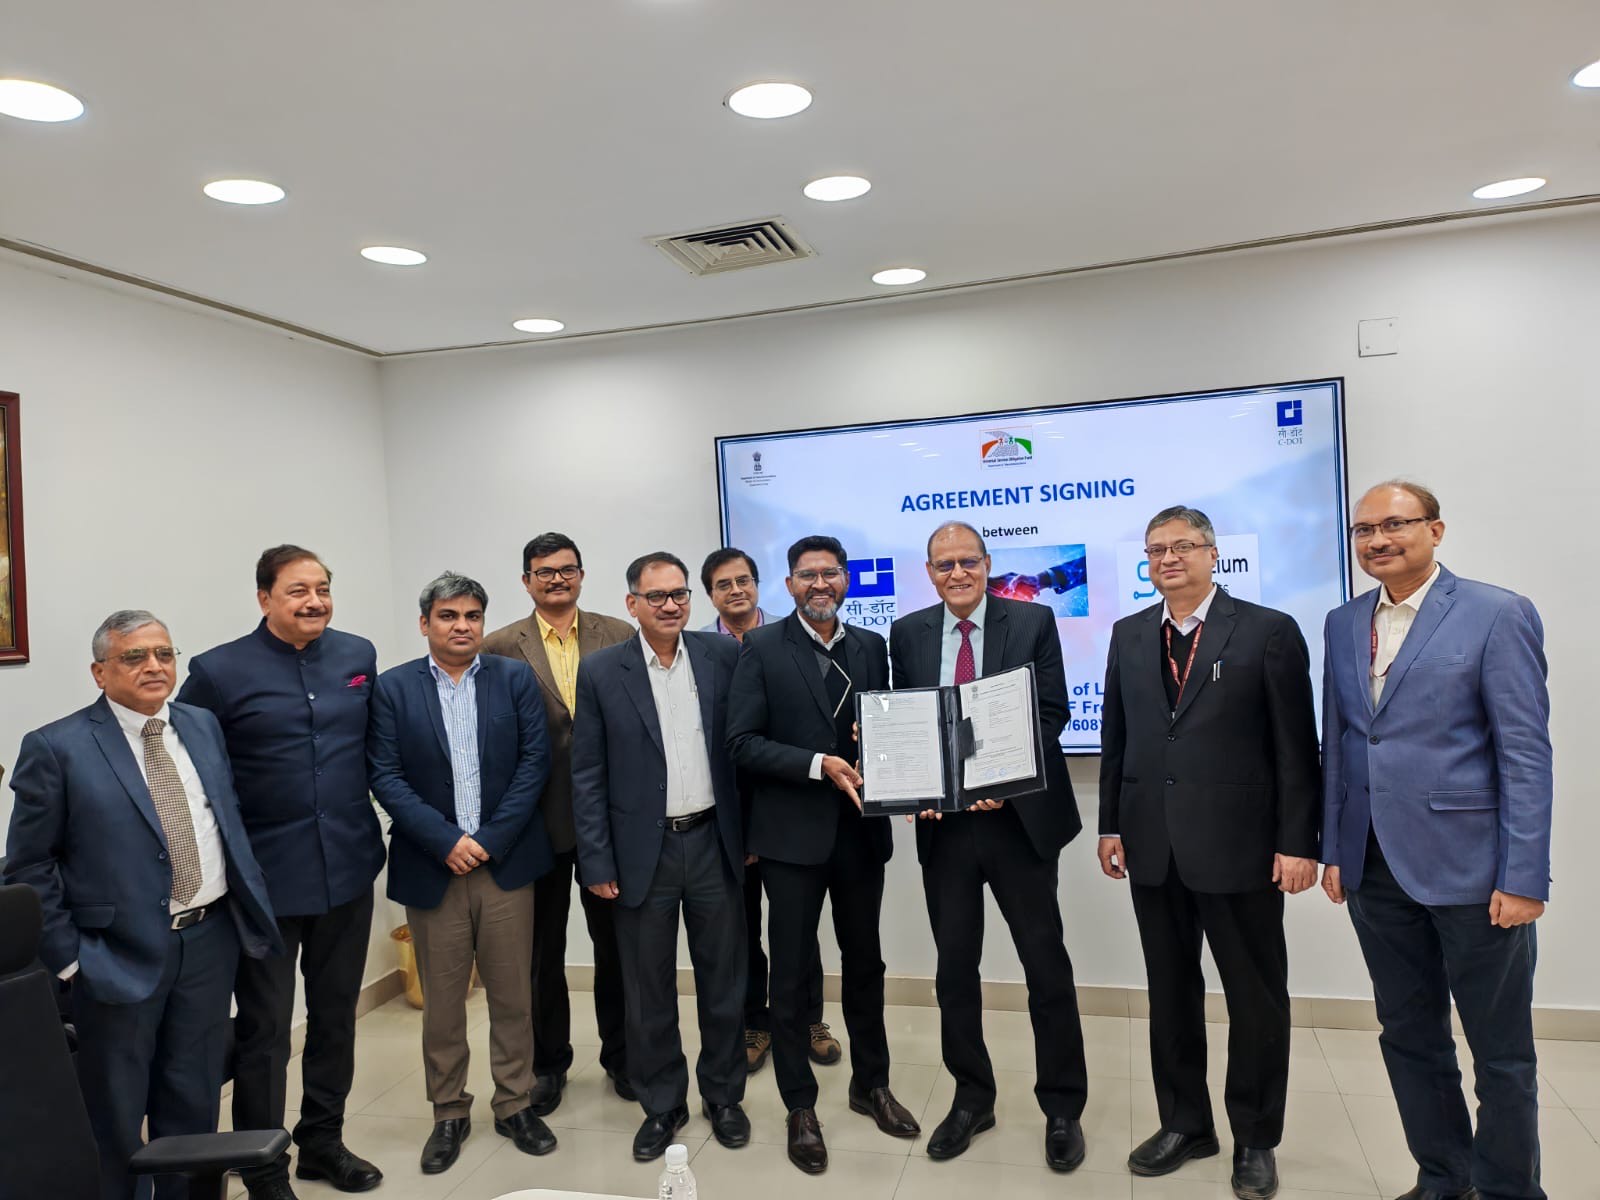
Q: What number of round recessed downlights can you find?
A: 9